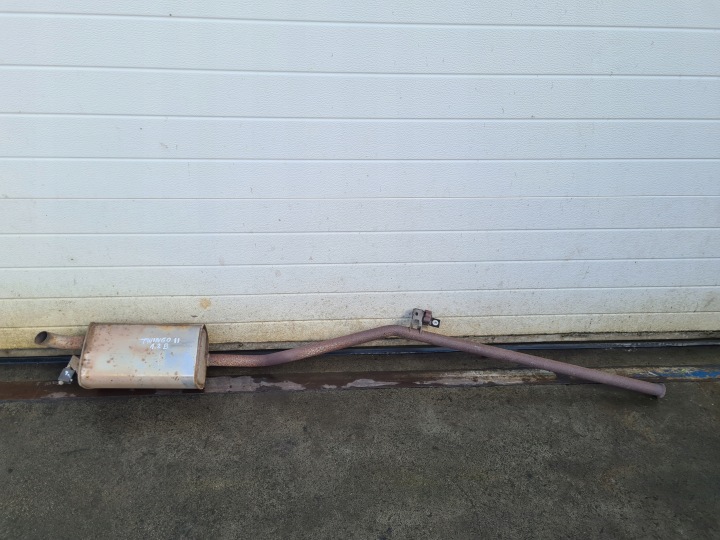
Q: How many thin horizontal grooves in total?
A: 9